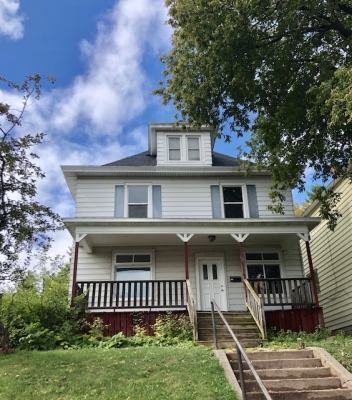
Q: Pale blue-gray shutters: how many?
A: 4